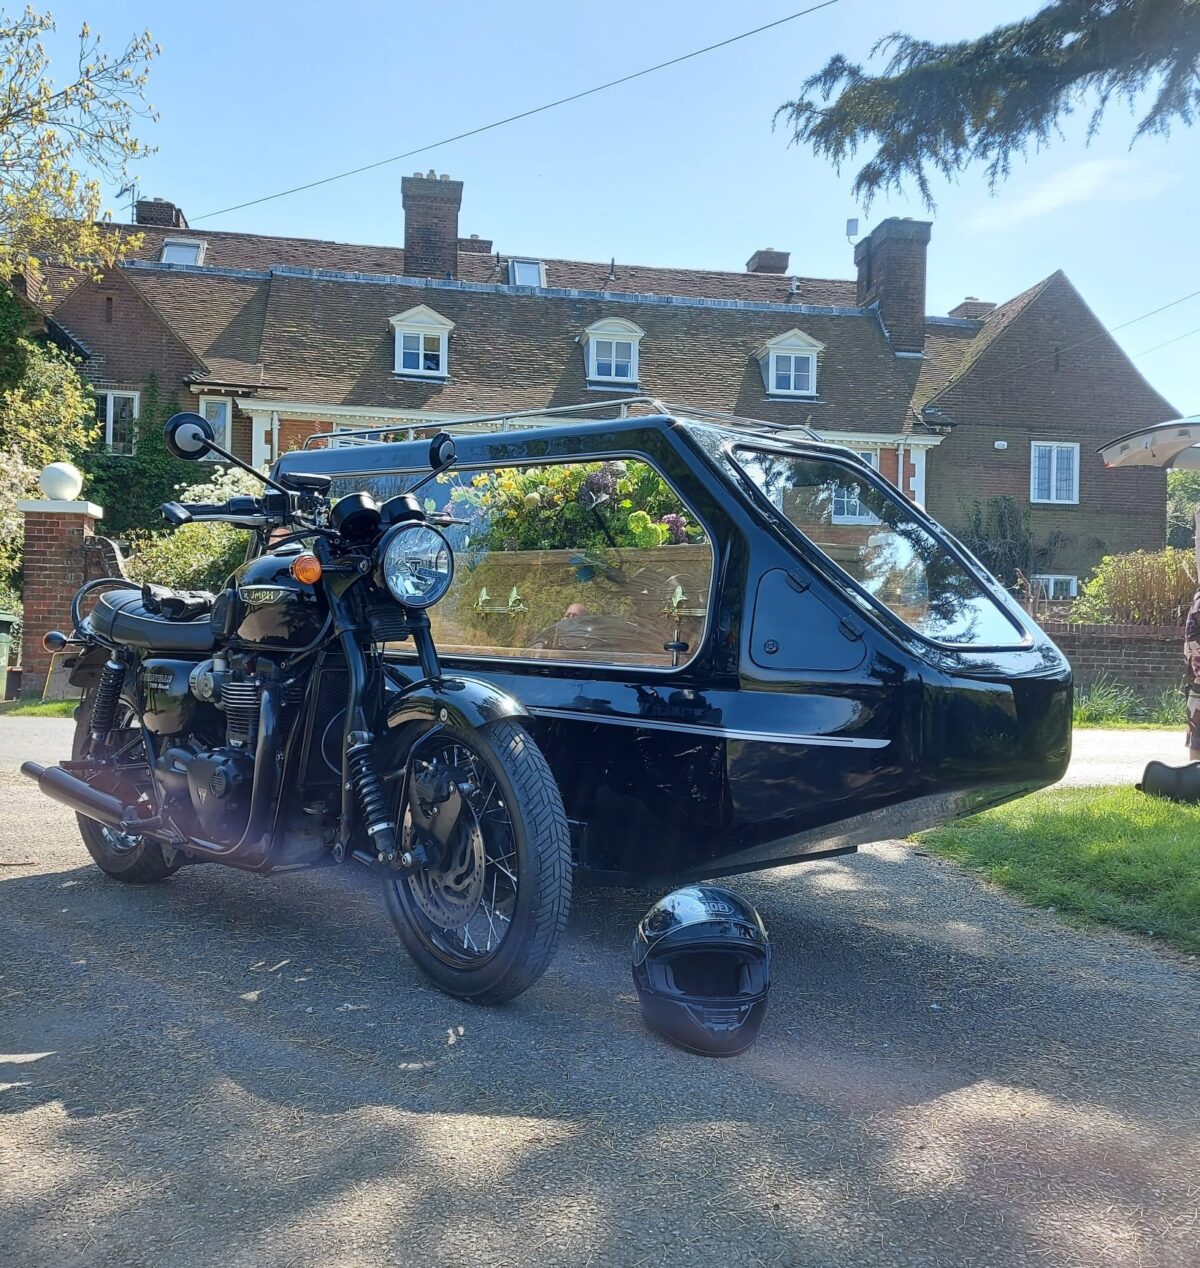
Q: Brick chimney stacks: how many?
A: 6